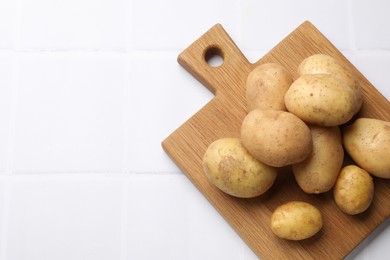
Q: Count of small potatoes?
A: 2